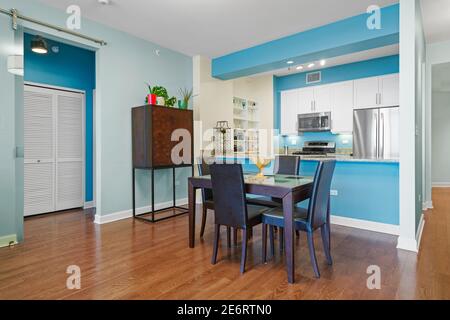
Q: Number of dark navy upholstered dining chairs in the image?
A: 4